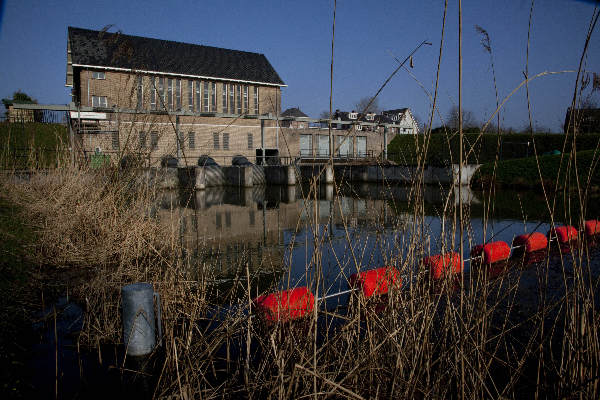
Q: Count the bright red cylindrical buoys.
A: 7